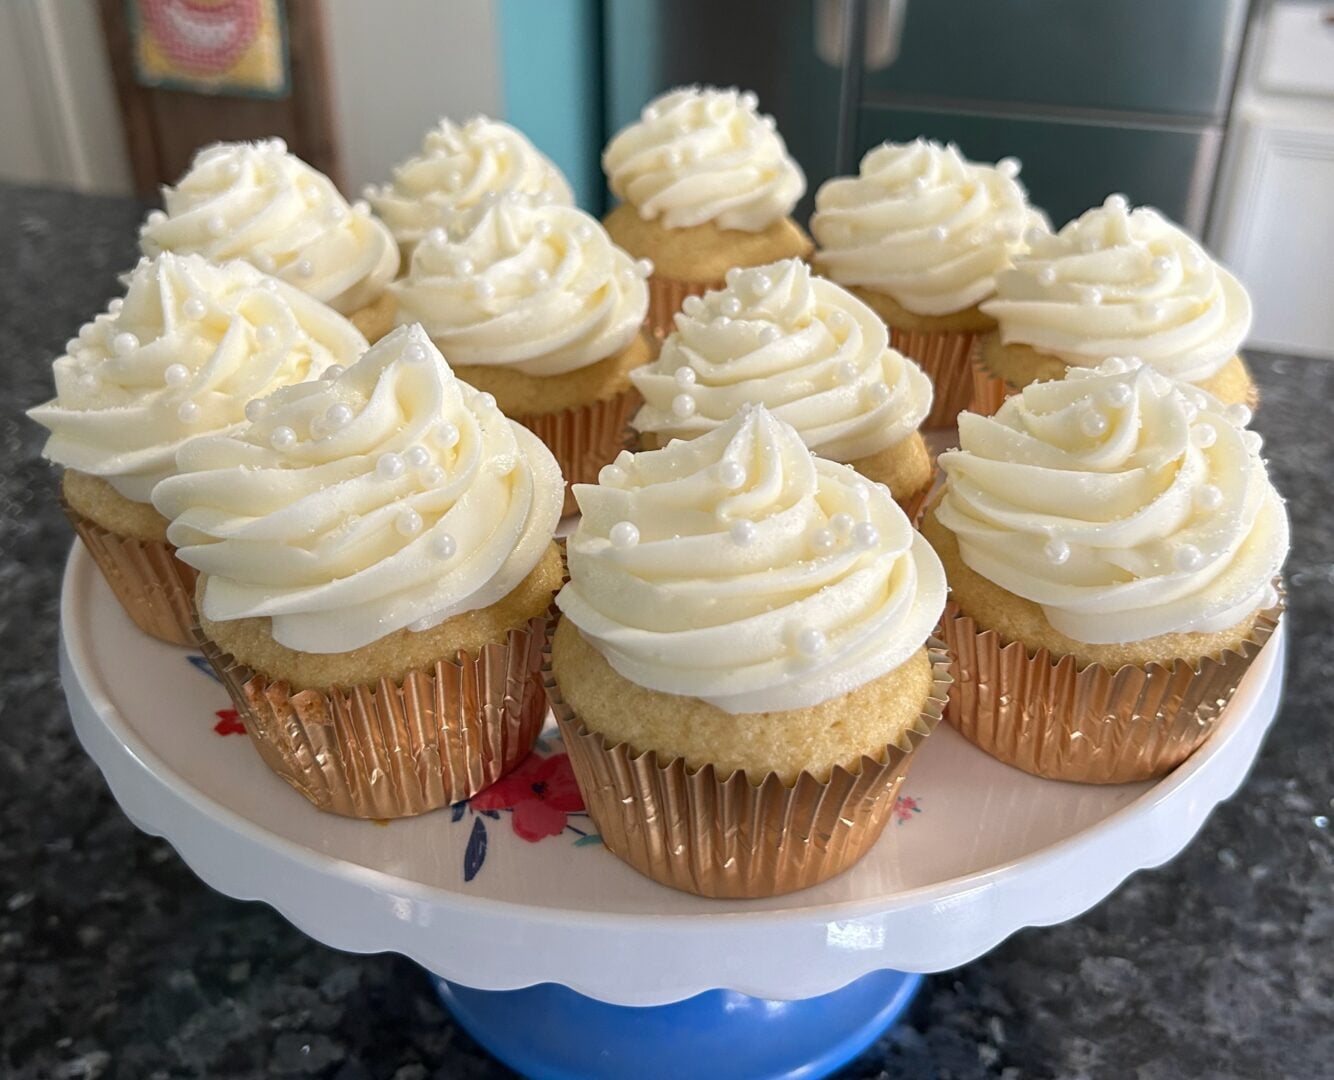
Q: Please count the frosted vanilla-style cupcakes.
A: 11